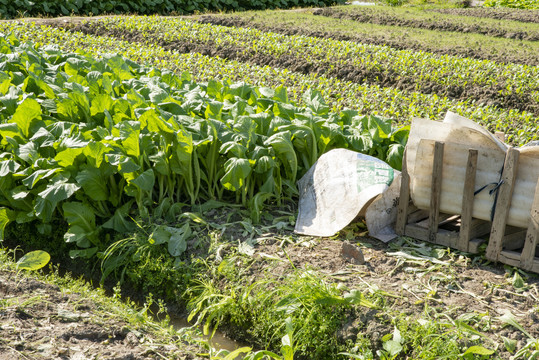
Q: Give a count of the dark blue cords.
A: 1